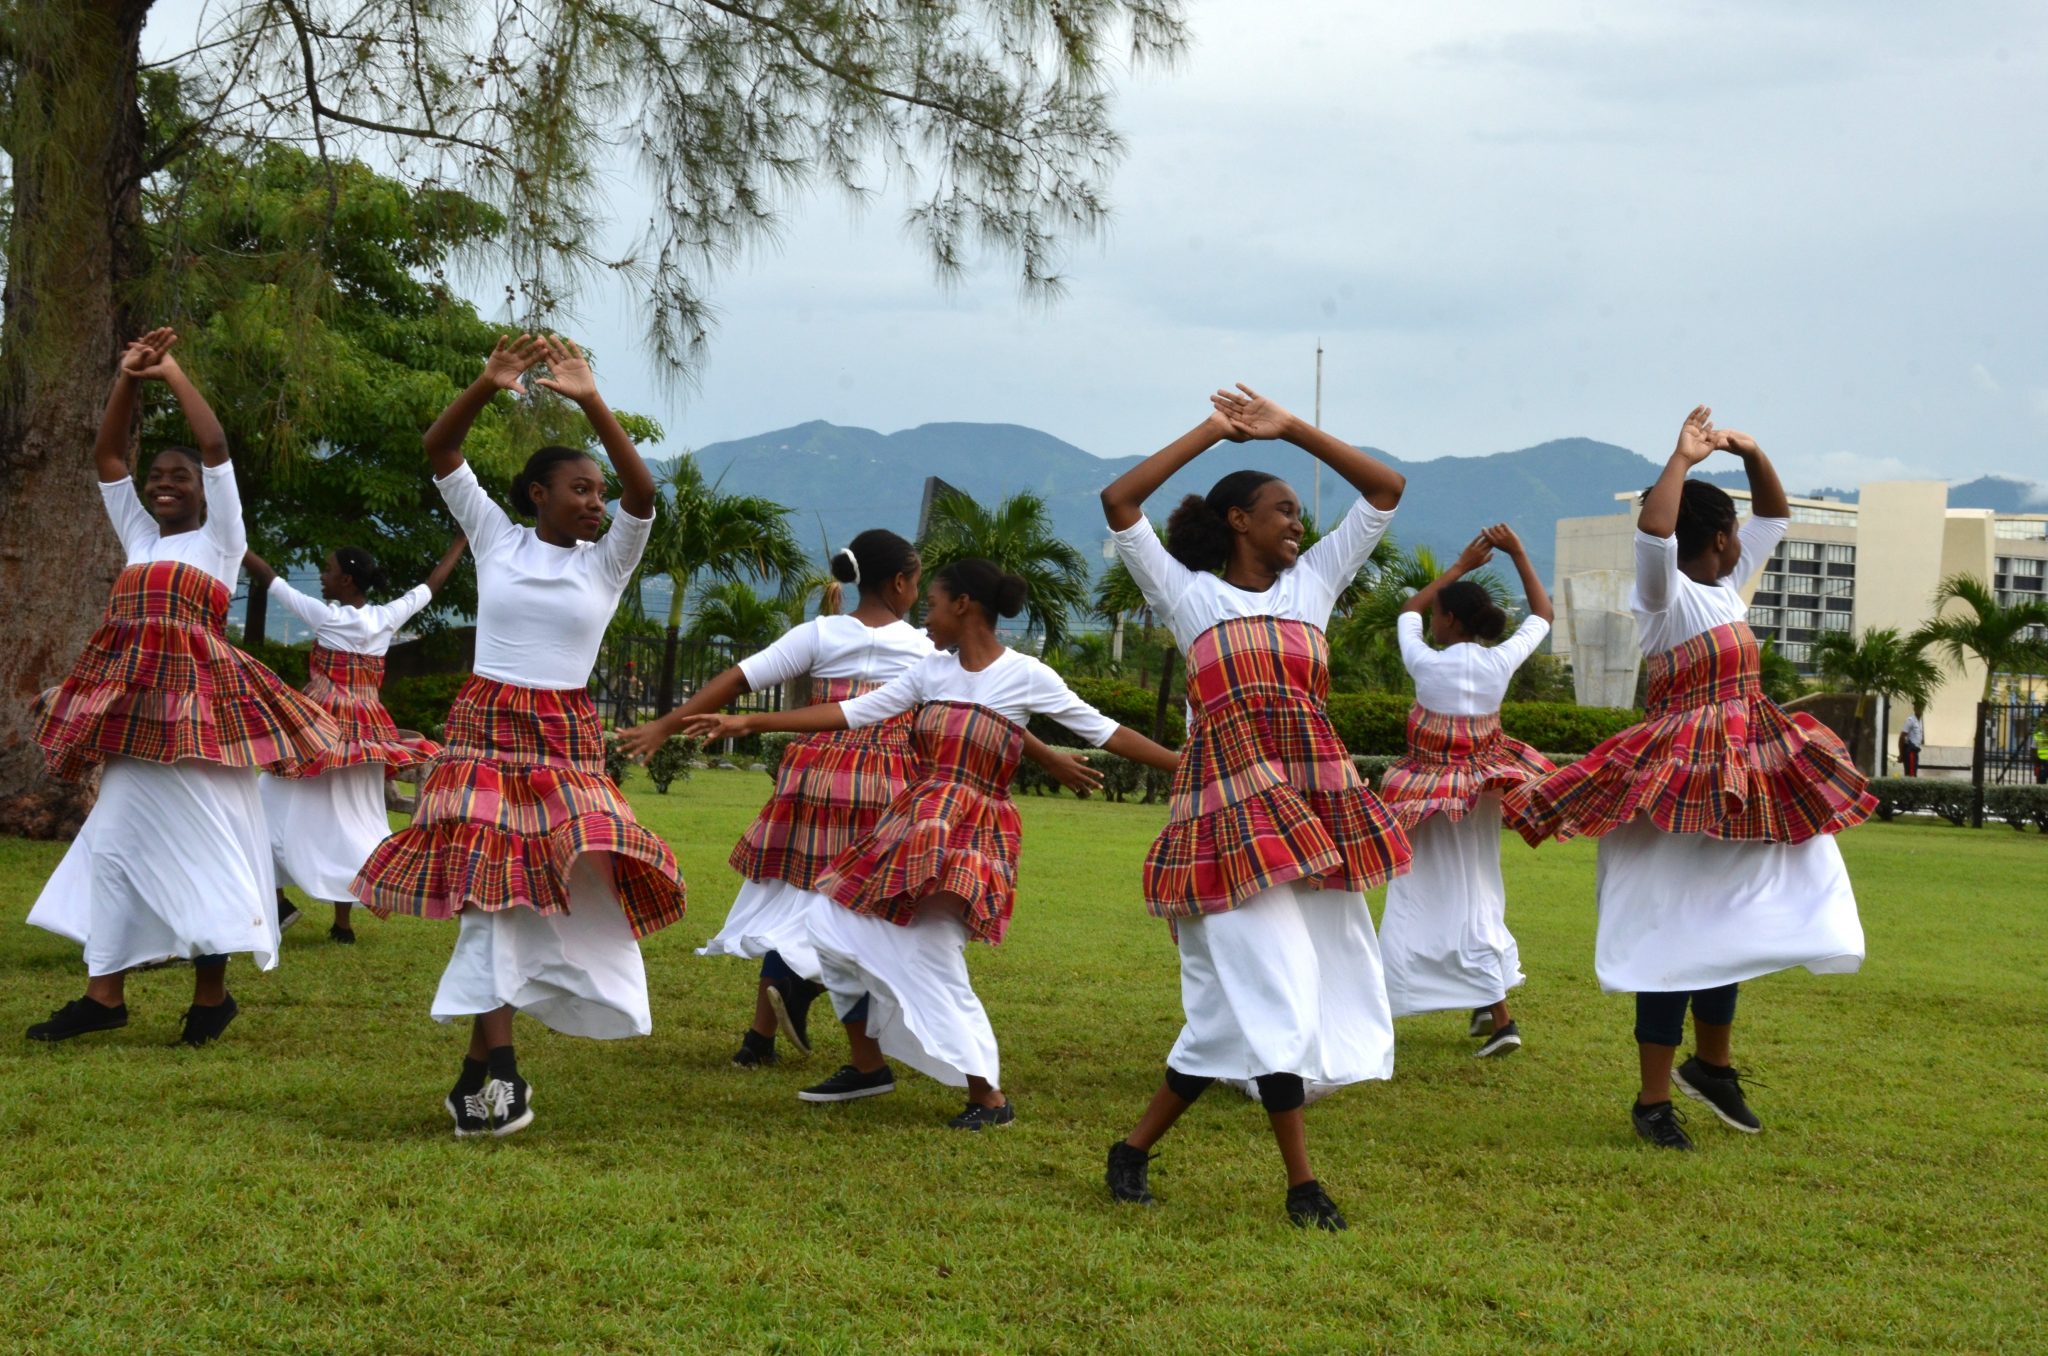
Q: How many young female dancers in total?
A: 8